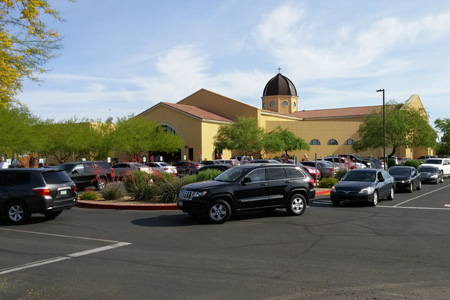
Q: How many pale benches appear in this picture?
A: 0